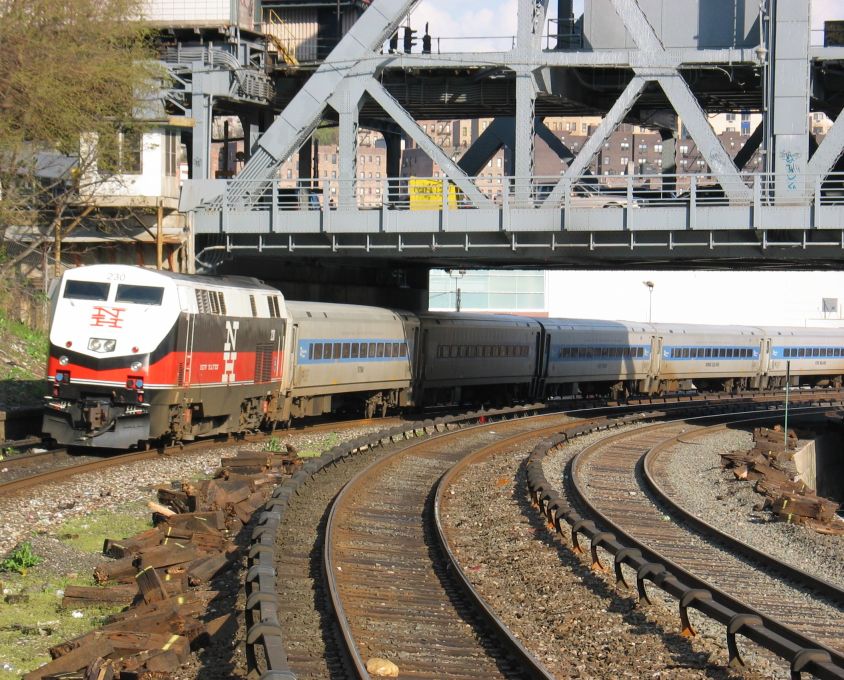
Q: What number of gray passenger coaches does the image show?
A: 5